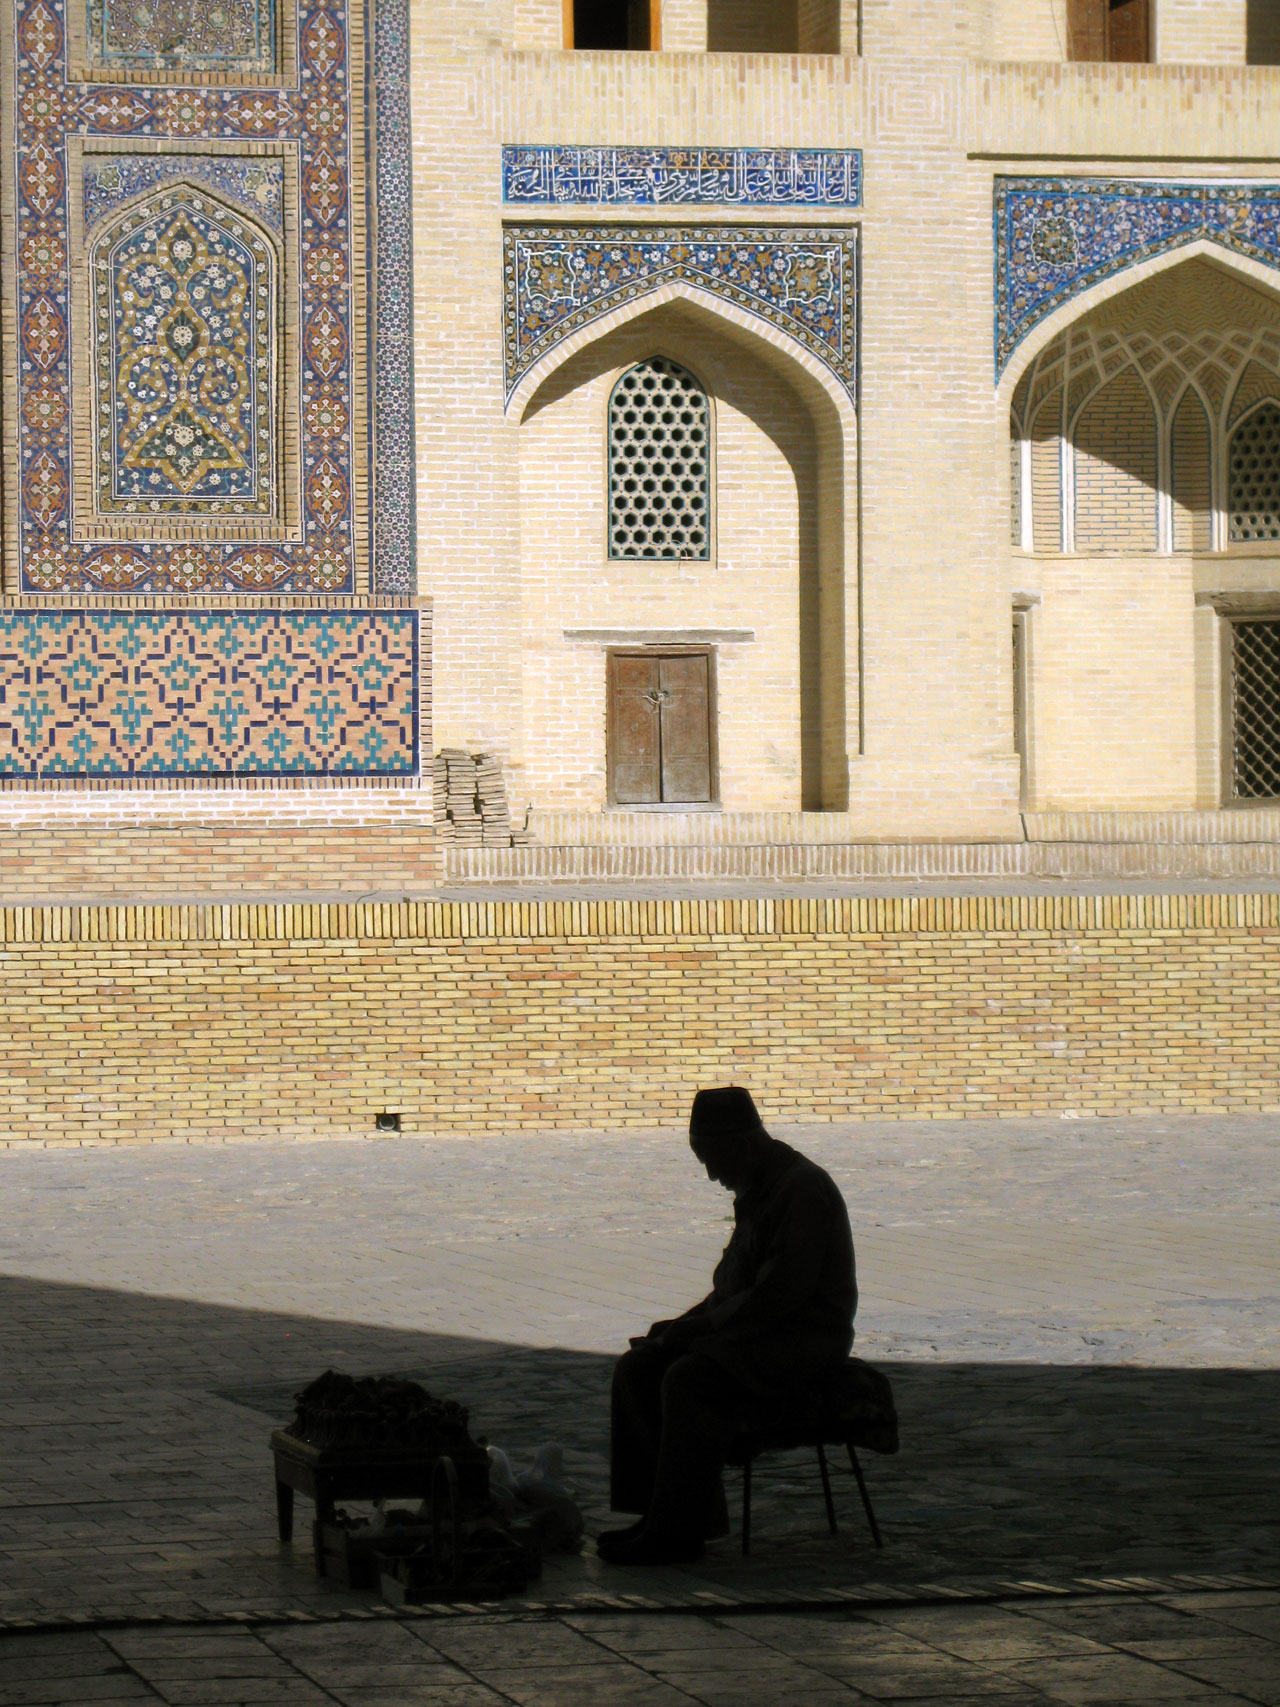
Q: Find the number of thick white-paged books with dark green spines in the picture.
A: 0